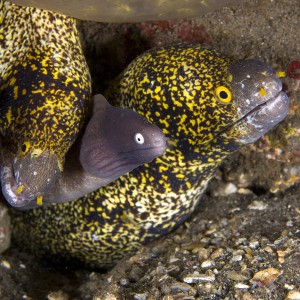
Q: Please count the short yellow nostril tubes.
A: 4